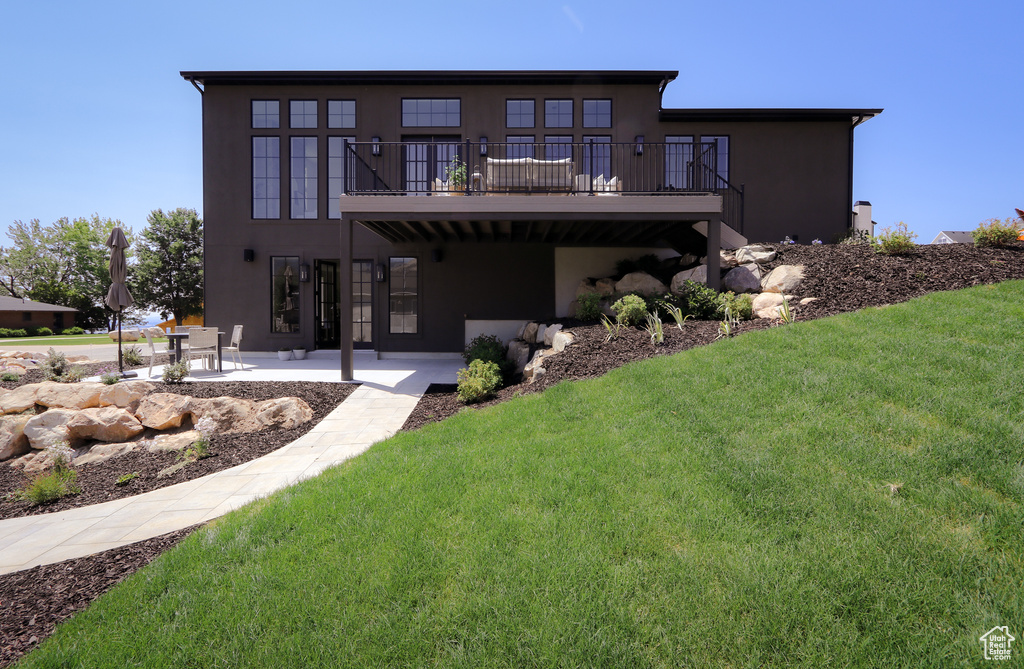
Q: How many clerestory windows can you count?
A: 7